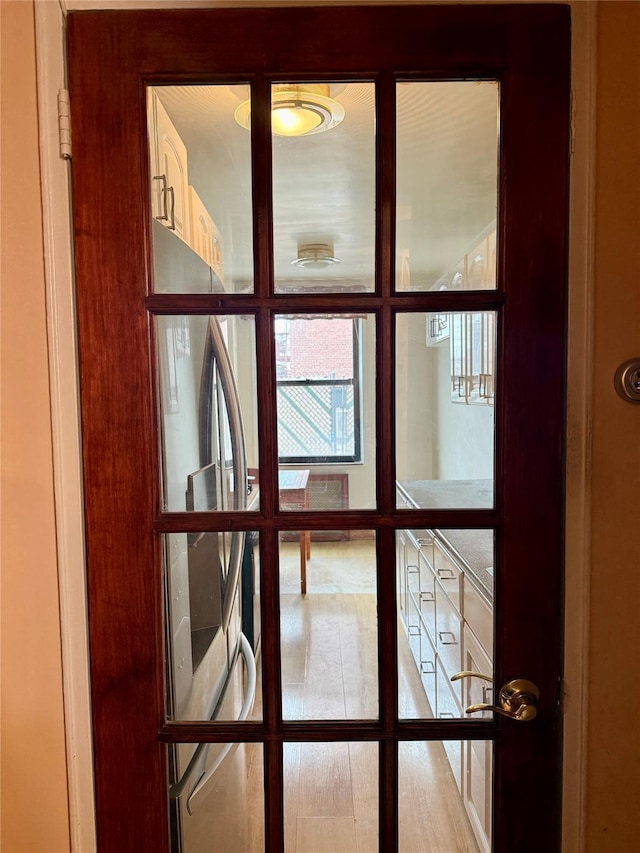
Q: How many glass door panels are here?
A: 12